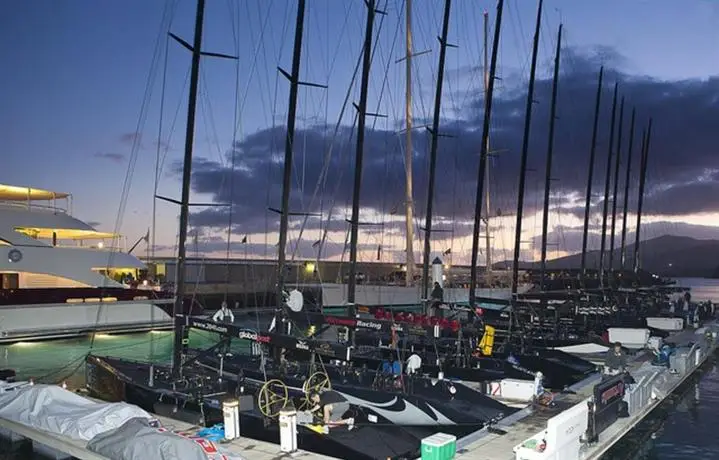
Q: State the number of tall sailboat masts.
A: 15